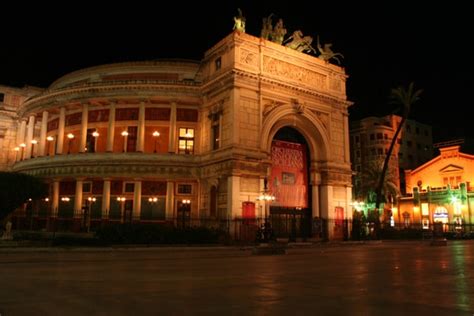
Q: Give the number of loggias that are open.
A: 2